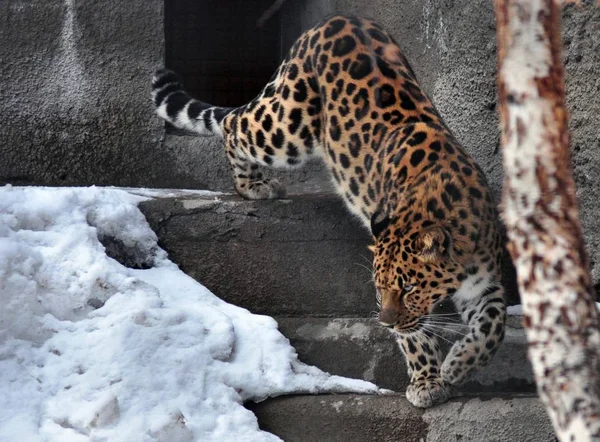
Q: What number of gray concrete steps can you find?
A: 3